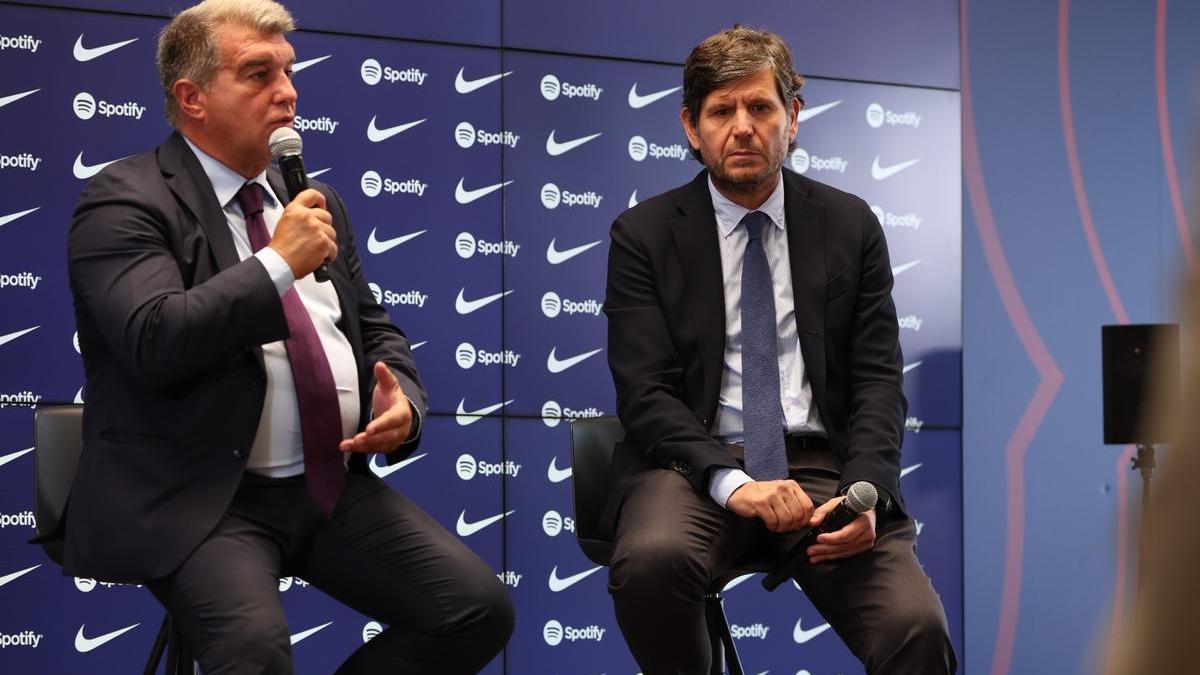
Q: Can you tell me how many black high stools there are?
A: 2